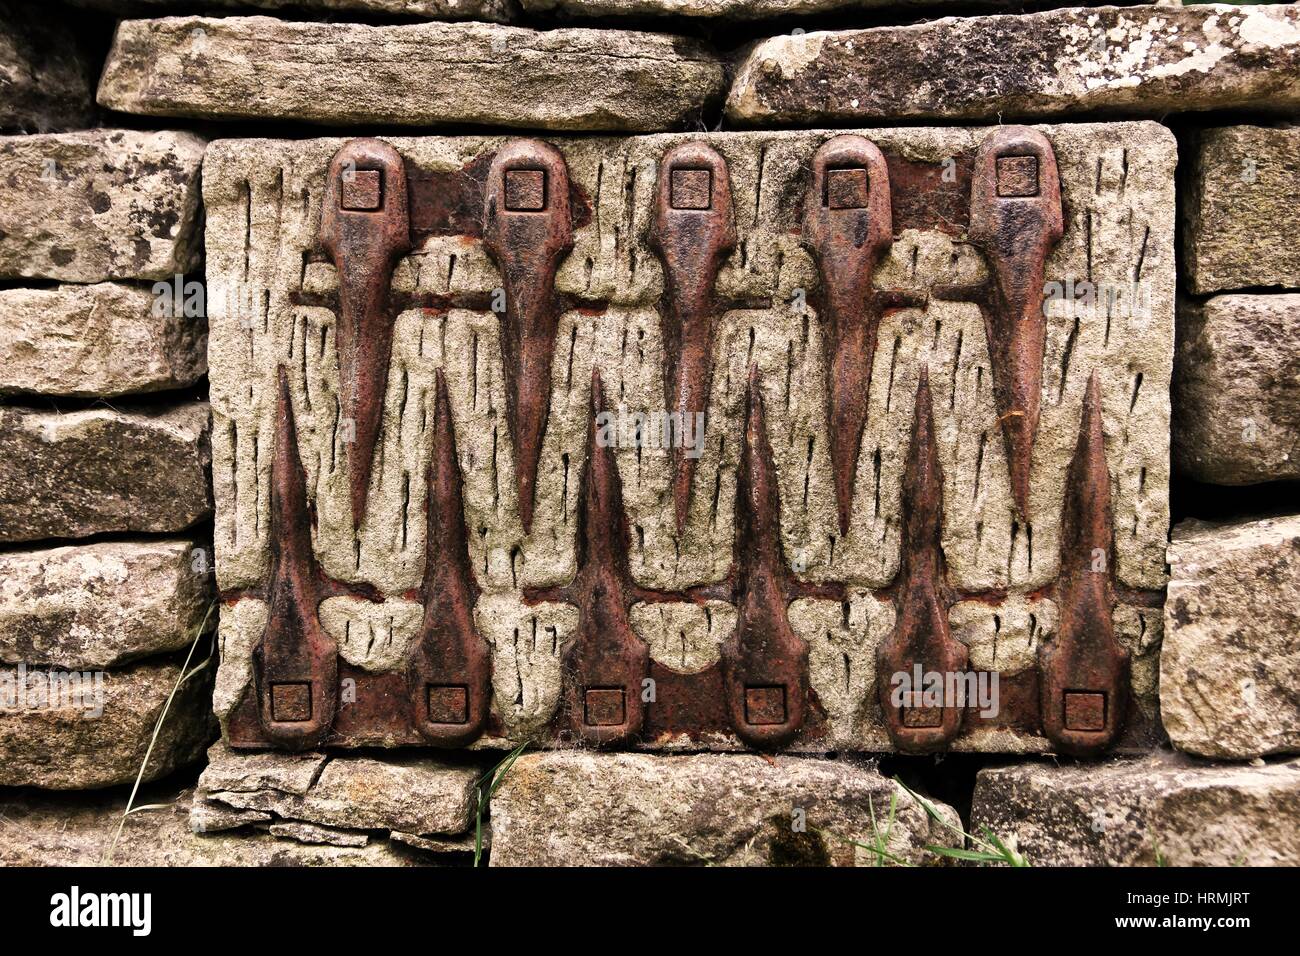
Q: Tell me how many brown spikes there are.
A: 11